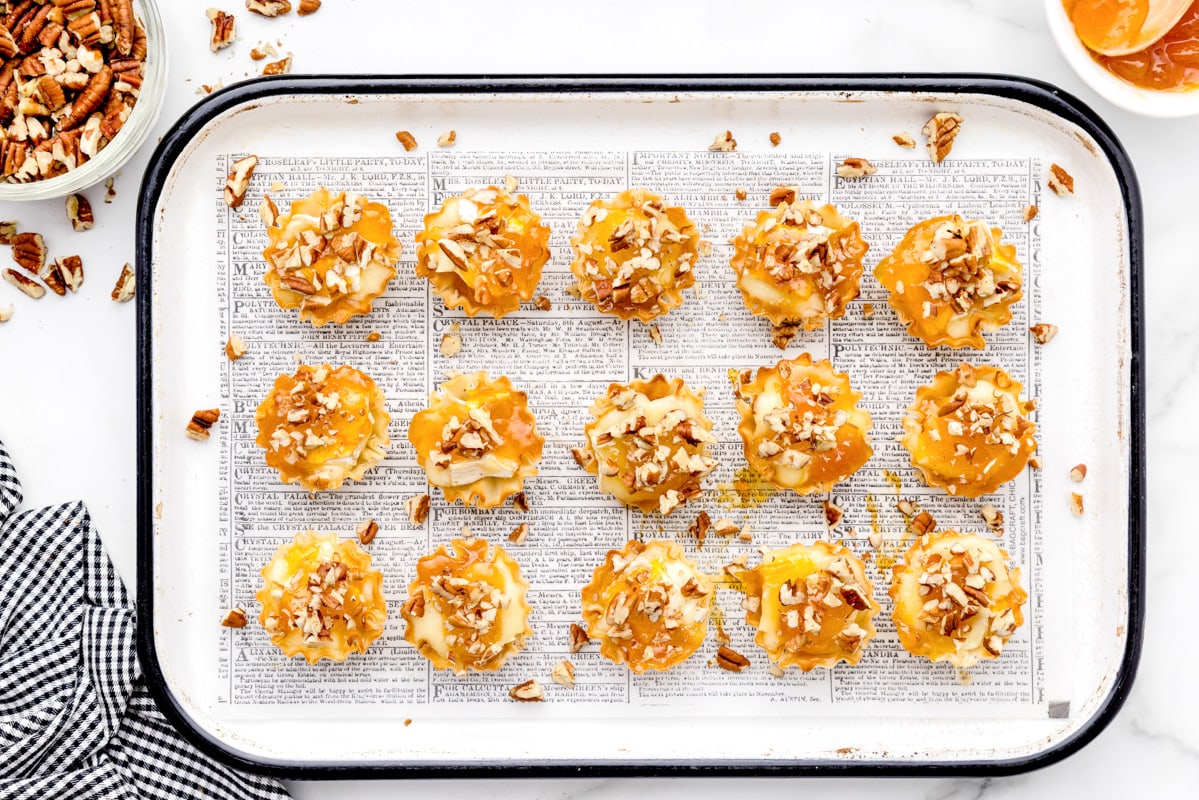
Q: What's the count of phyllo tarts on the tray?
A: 15